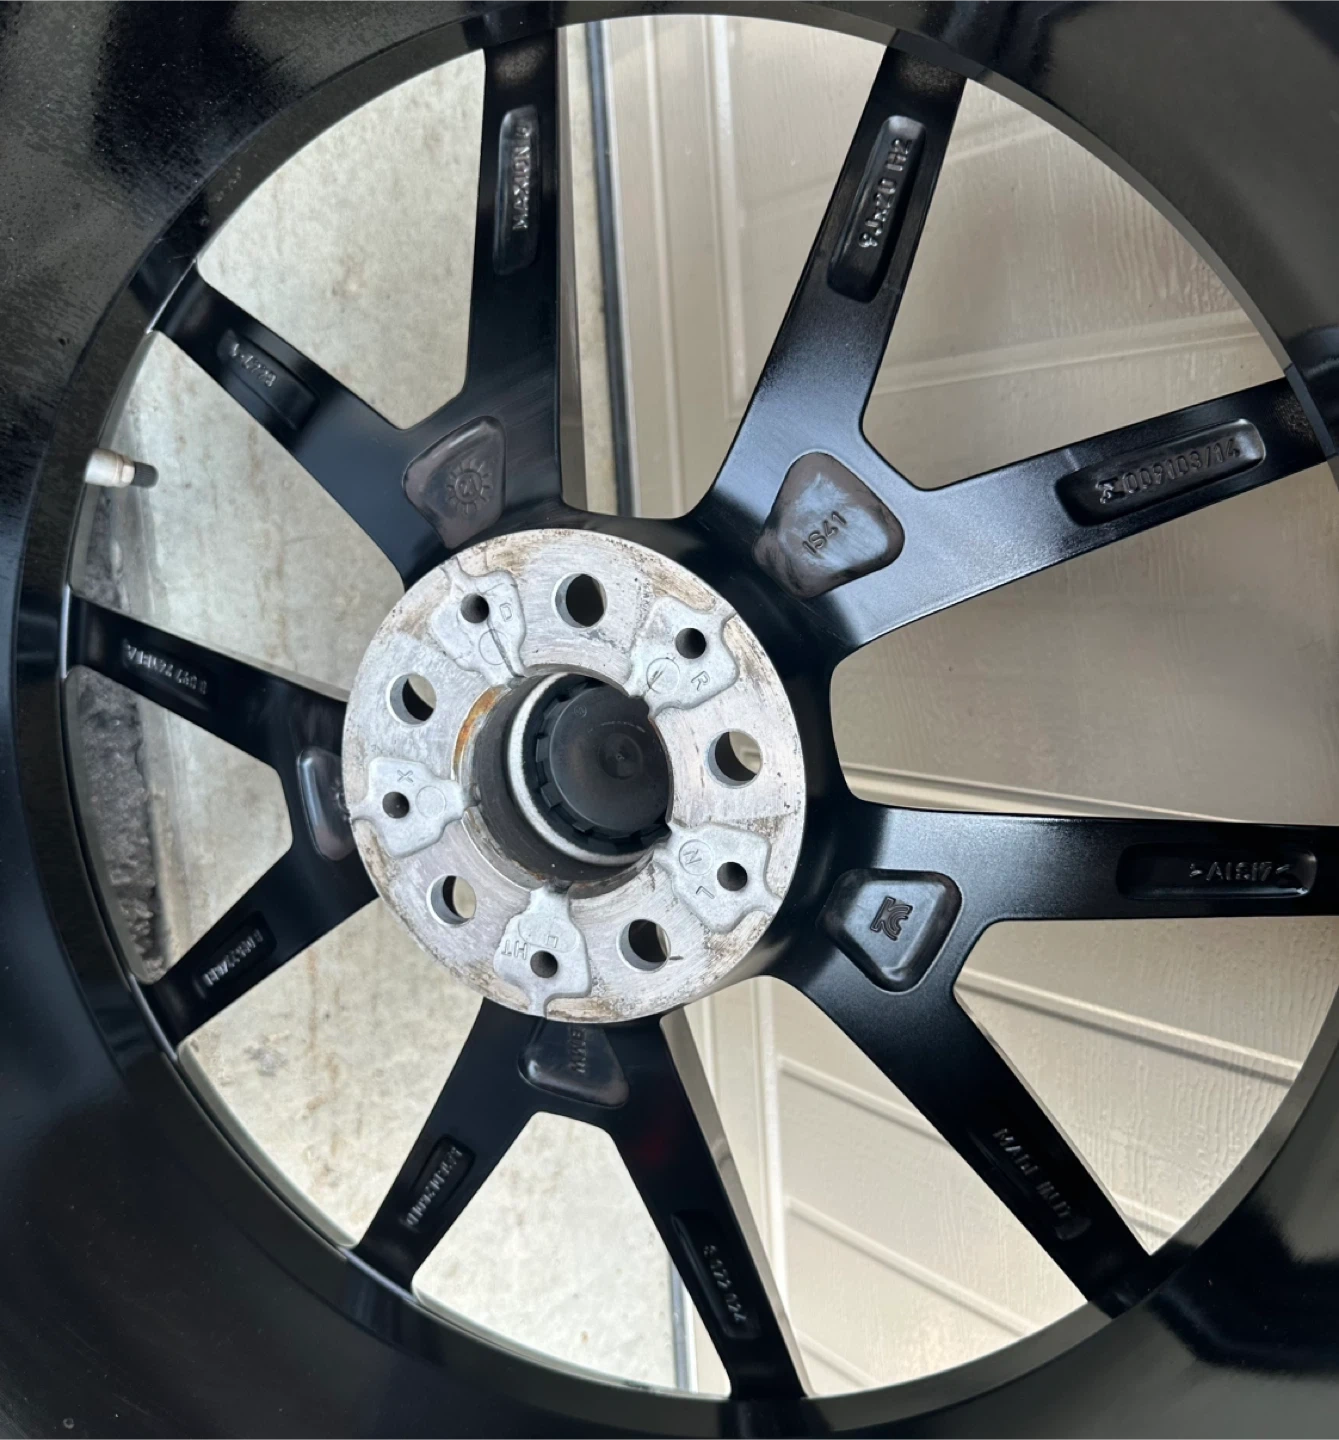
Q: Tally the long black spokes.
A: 10